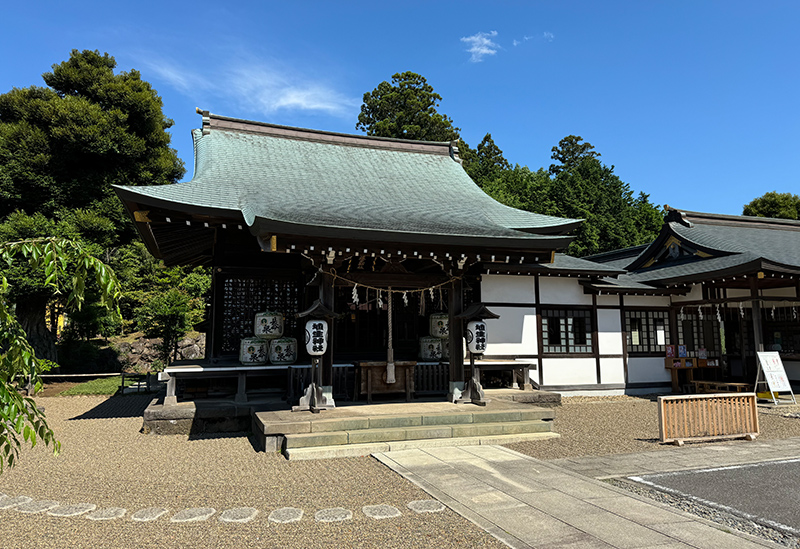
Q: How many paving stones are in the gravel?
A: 11